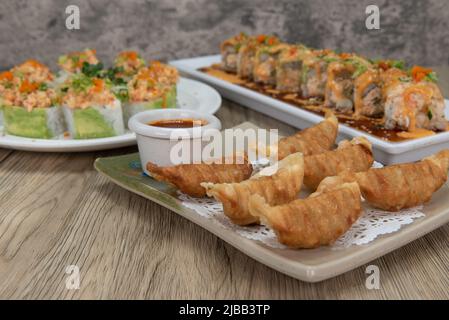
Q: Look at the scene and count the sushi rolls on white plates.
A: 14